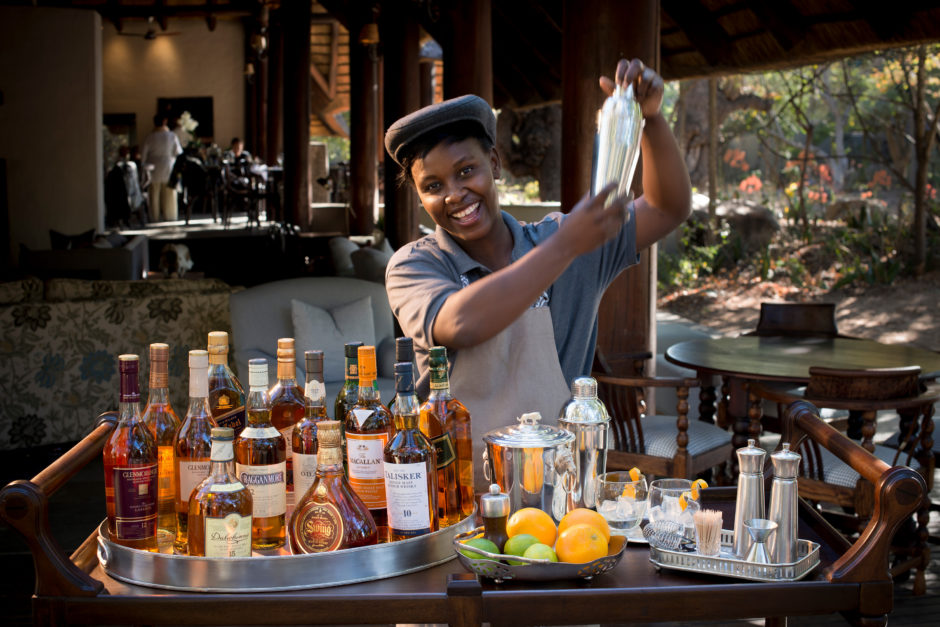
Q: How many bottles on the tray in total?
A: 14